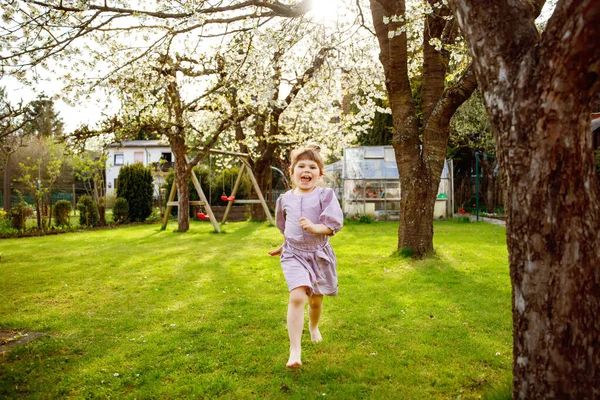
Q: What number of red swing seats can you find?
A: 2